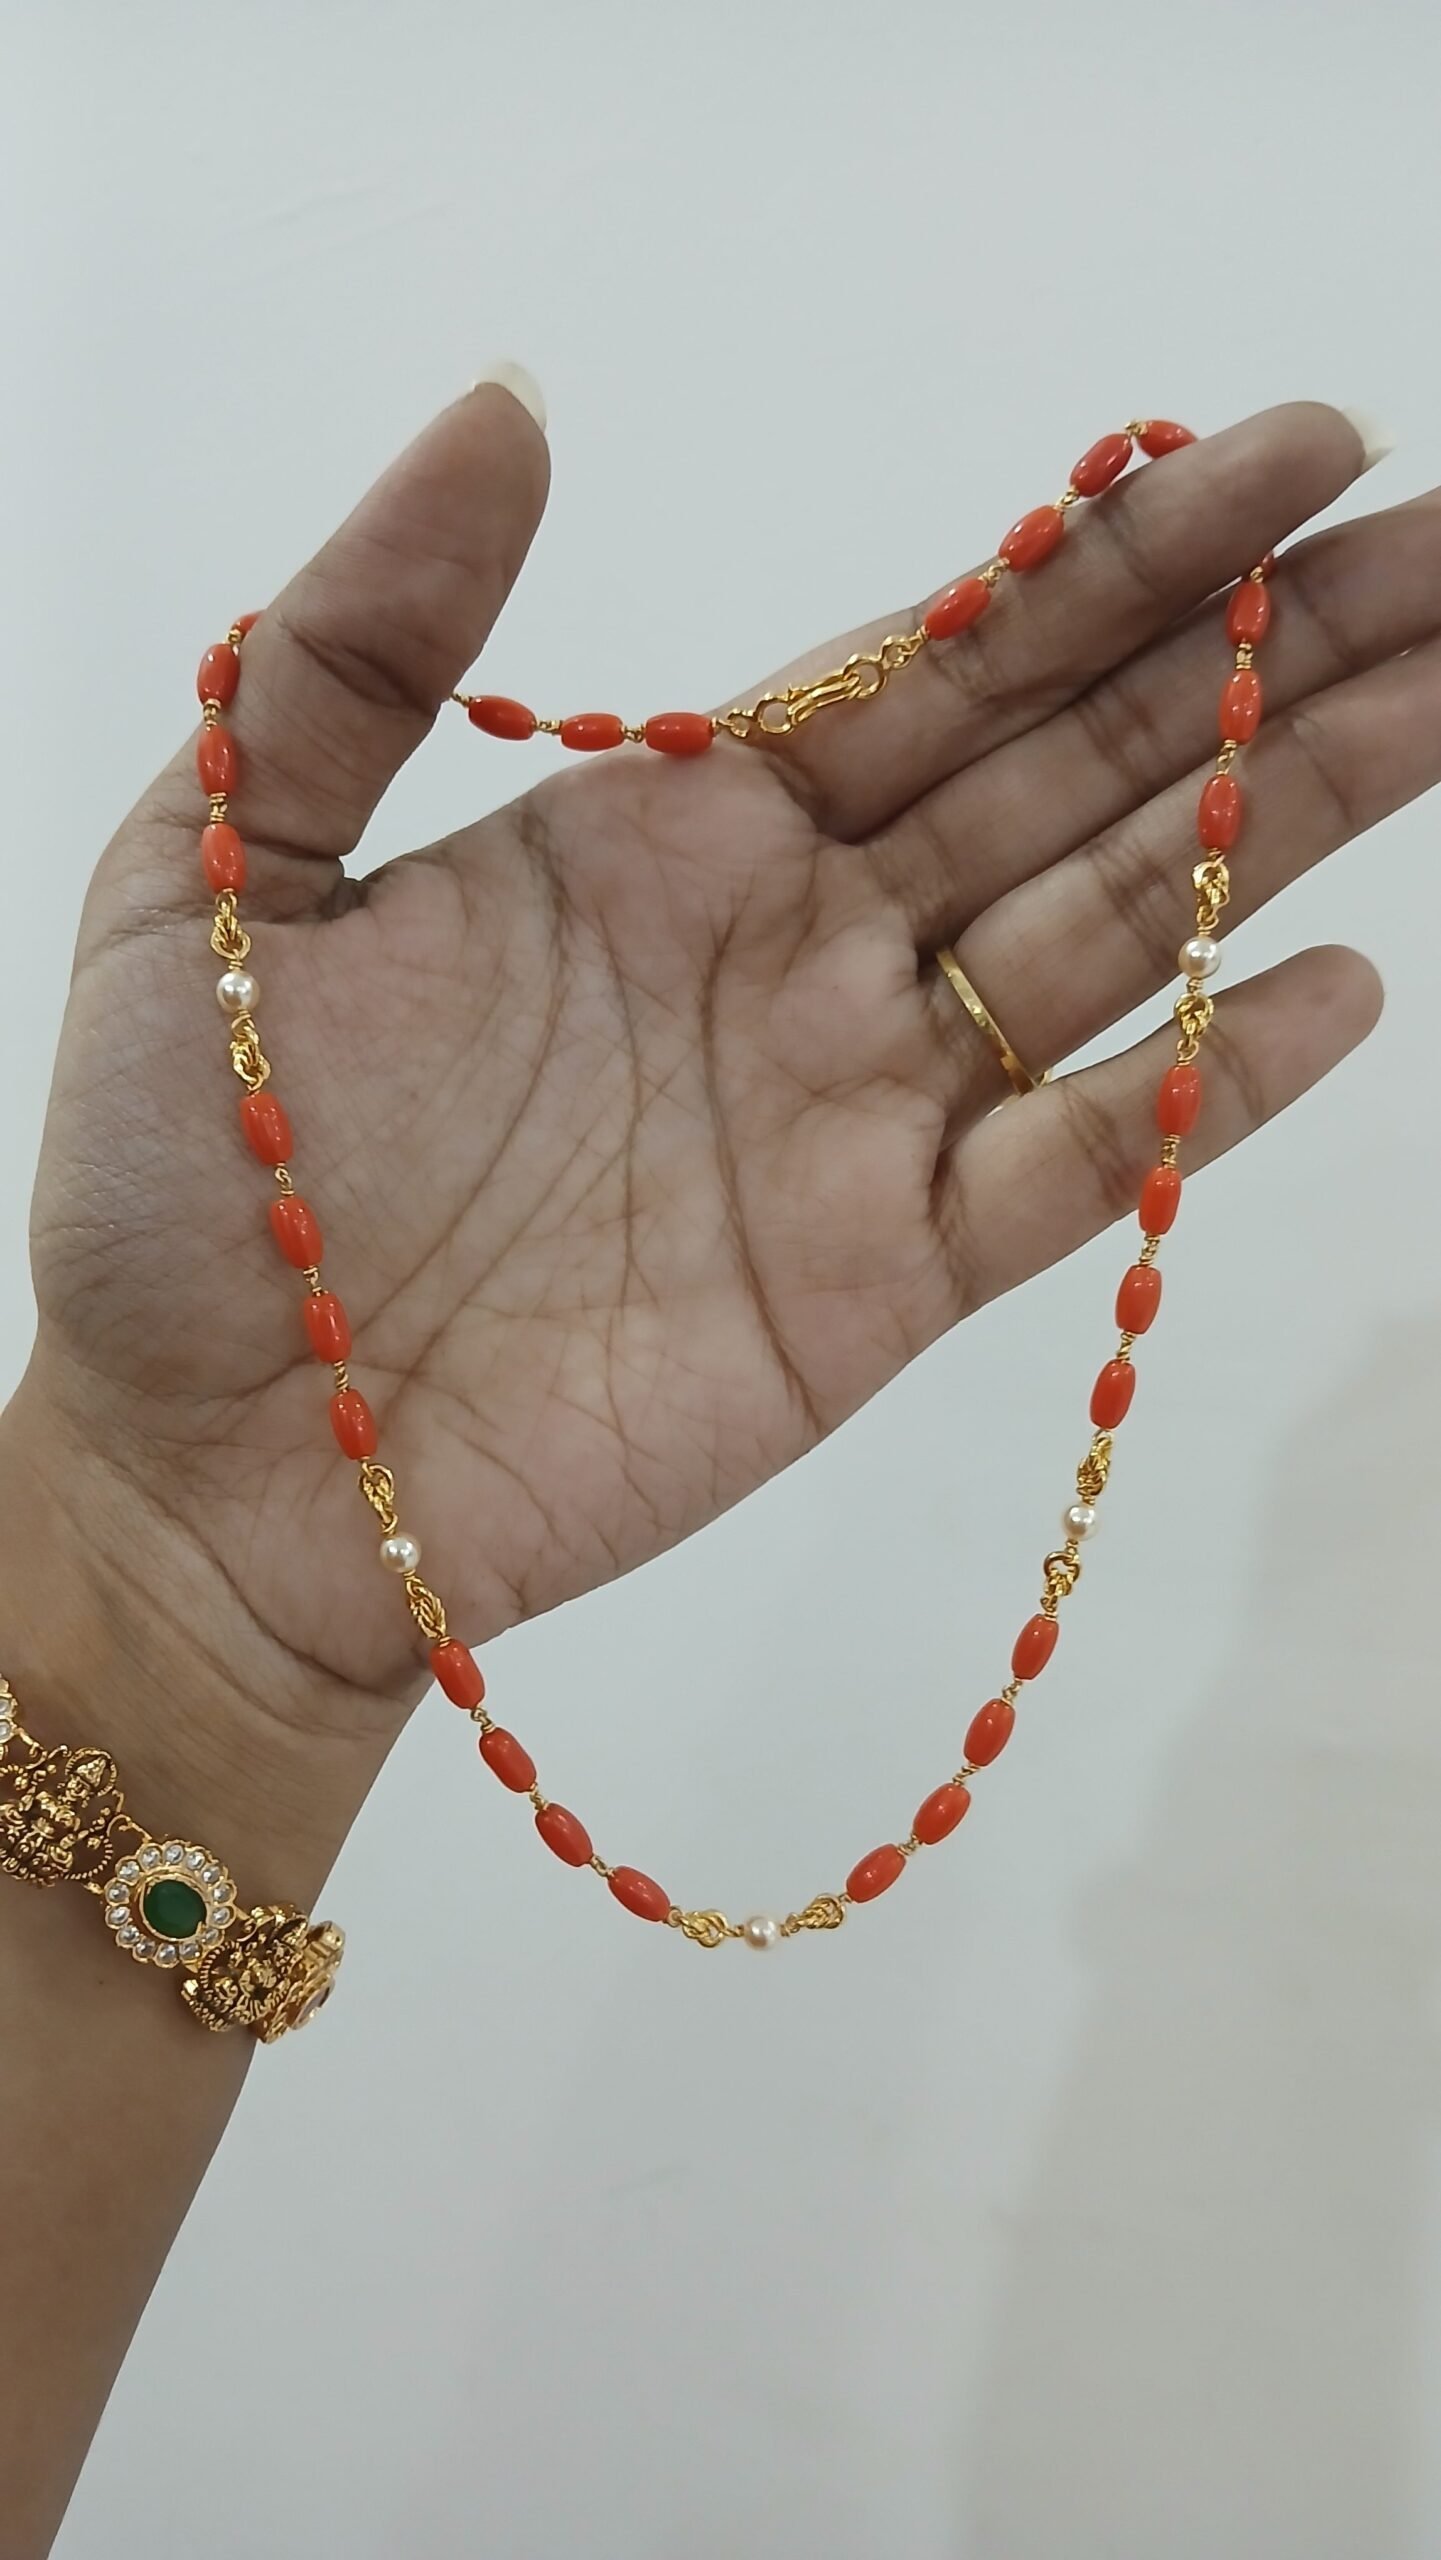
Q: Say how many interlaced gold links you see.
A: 10